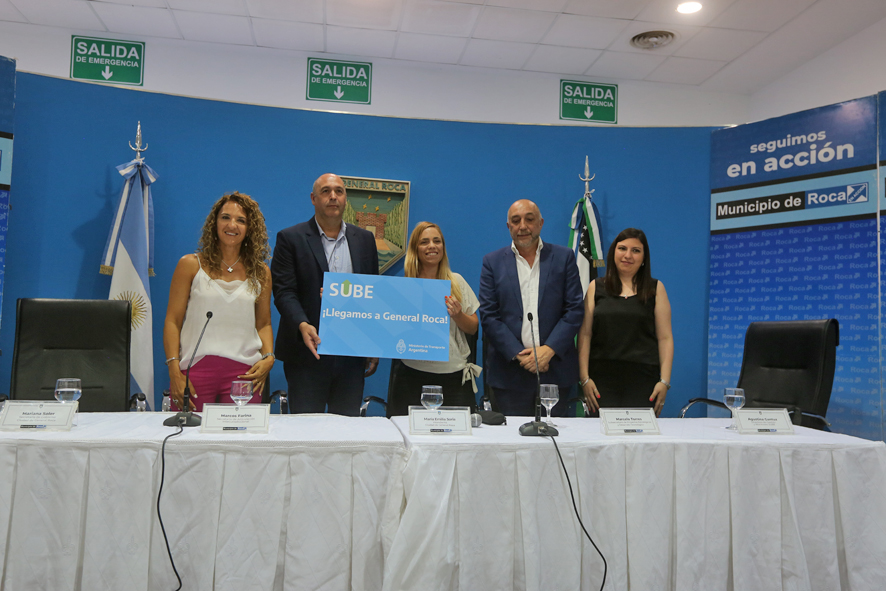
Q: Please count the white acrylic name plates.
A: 5